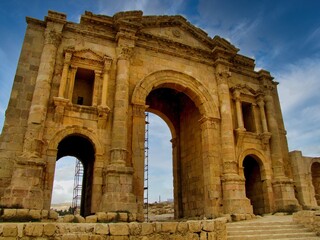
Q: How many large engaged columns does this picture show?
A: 4